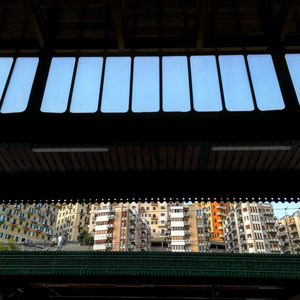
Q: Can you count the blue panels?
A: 11